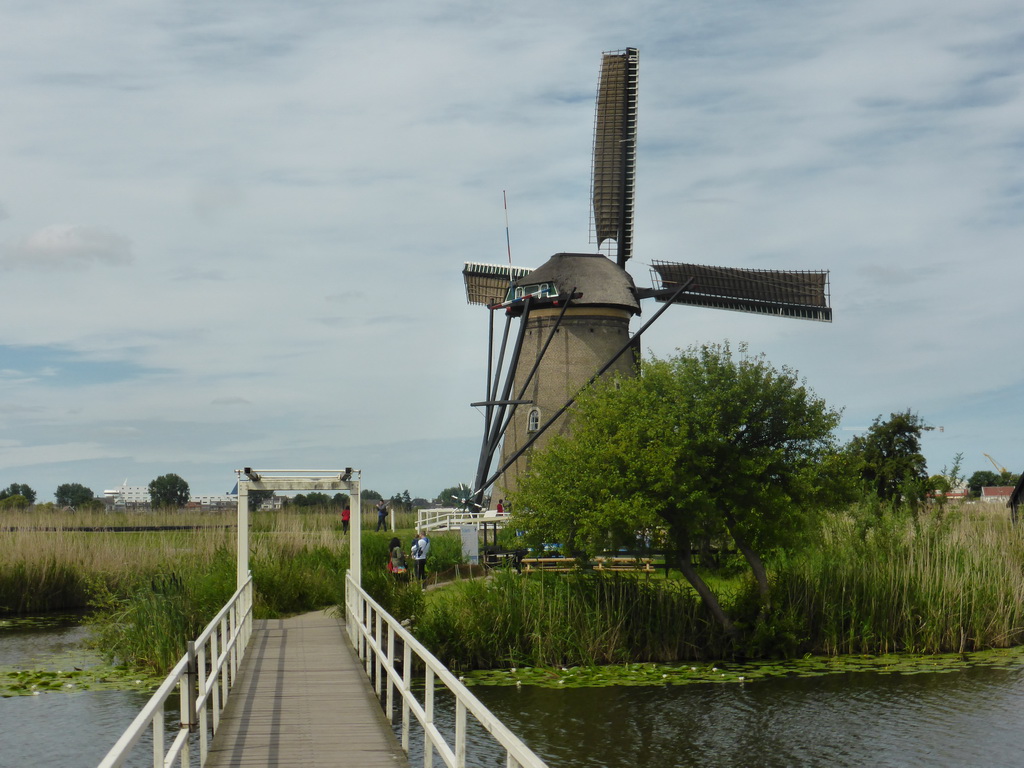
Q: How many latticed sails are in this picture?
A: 3